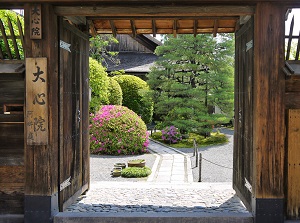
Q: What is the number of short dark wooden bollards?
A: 3